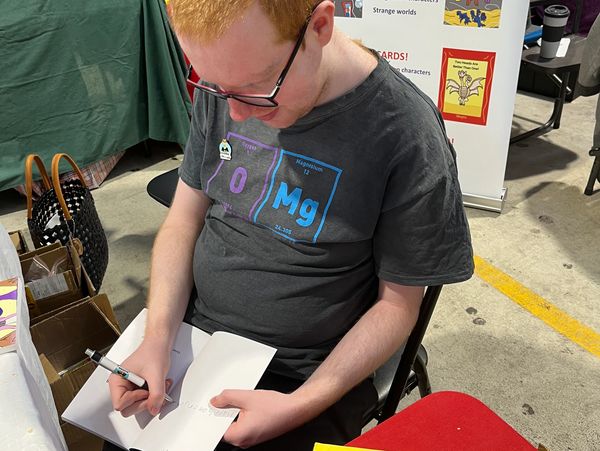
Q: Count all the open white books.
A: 1